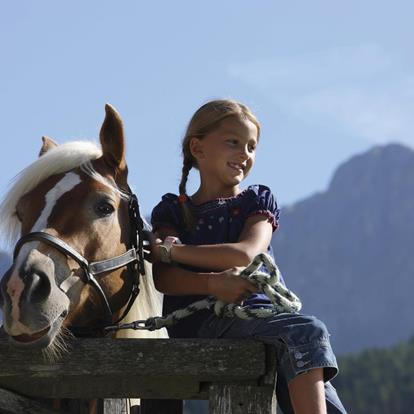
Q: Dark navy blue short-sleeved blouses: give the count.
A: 1